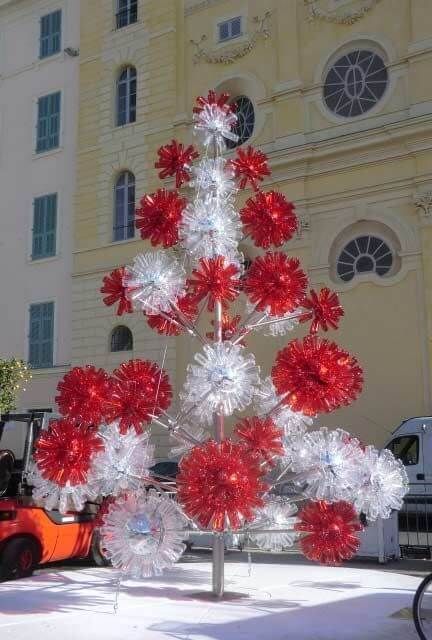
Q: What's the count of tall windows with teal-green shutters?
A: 4